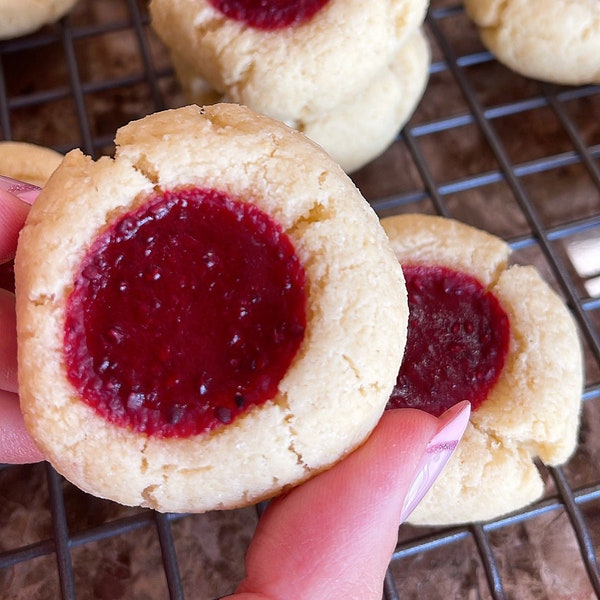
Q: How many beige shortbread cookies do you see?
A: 7